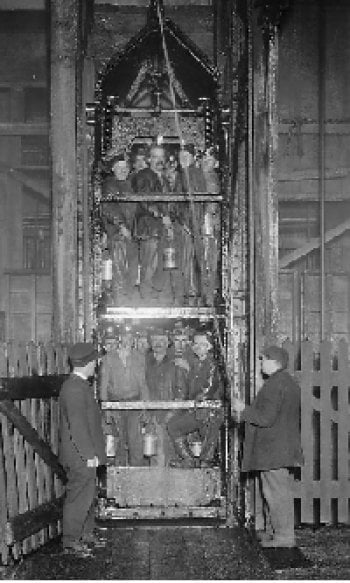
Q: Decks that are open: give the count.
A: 2